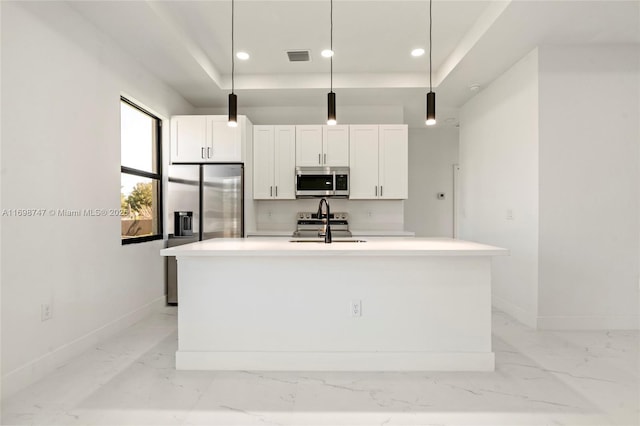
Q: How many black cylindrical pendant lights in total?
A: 3